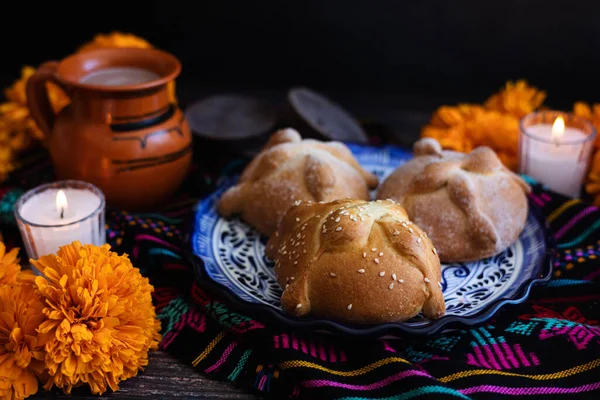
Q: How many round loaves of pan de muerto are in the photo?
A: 3